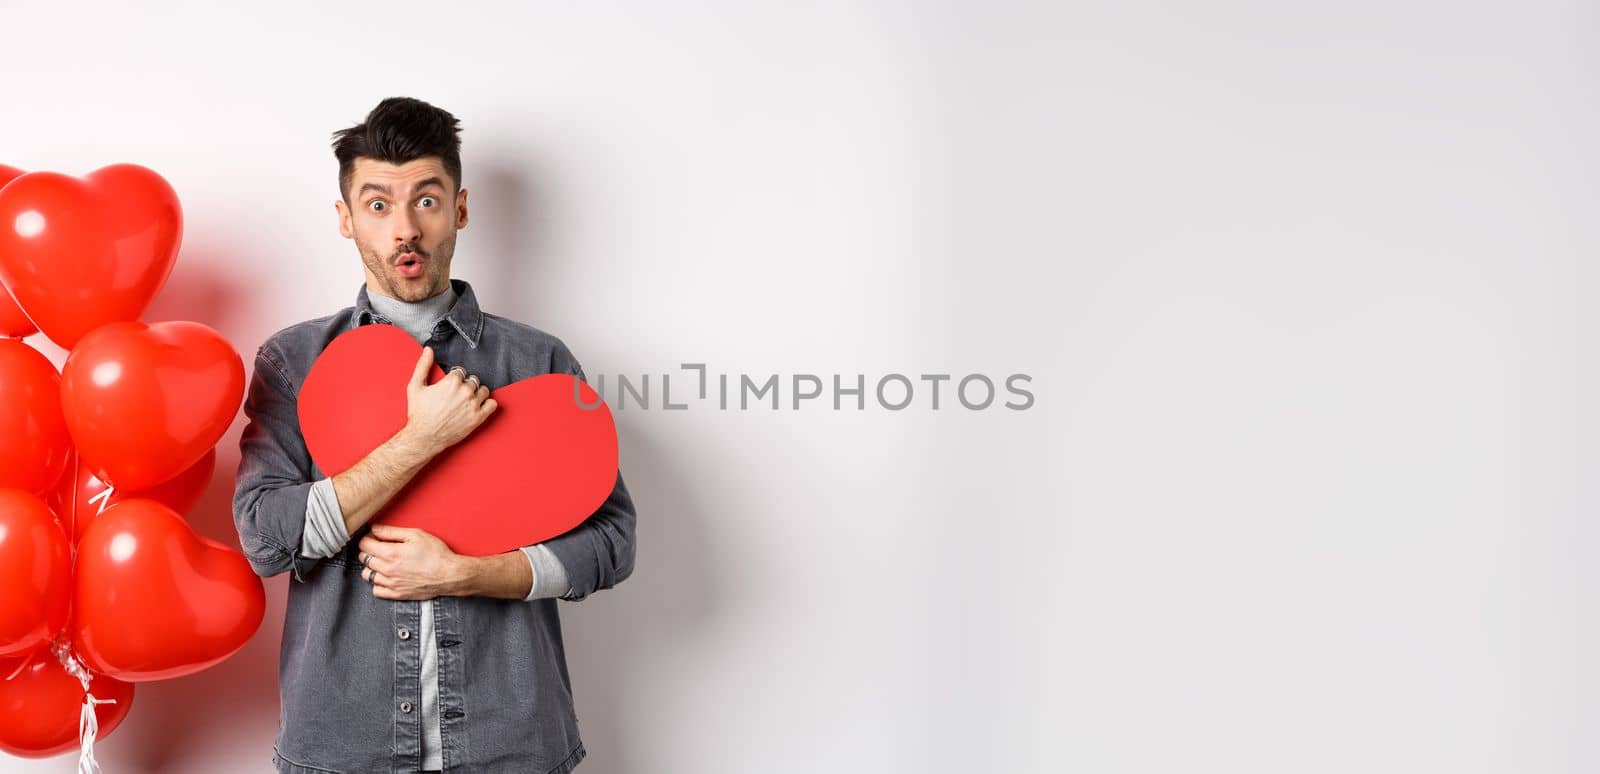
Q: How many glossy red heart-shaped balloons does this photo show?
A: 8